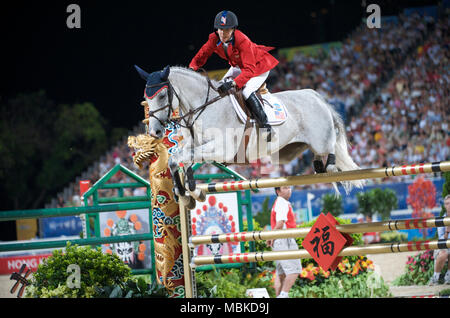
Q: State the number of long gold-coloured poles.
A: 3